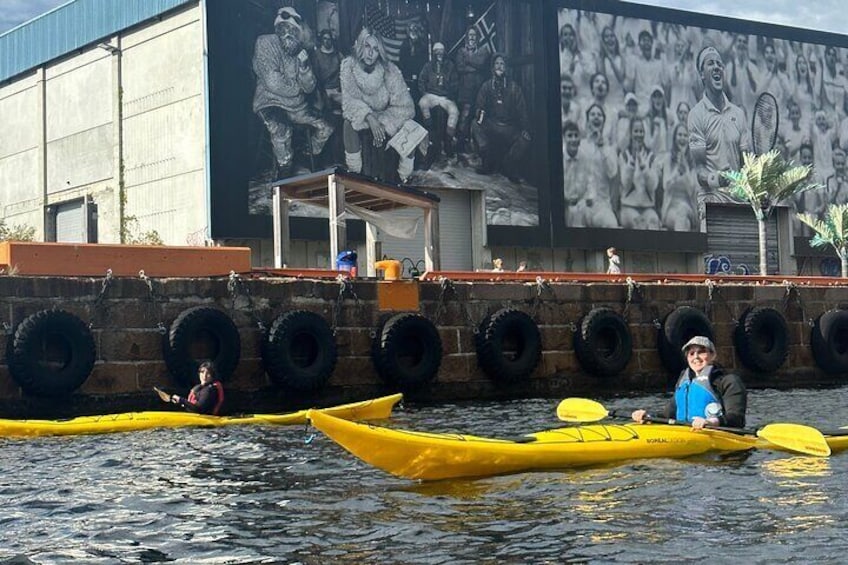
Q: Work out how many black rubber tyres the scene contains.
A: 9